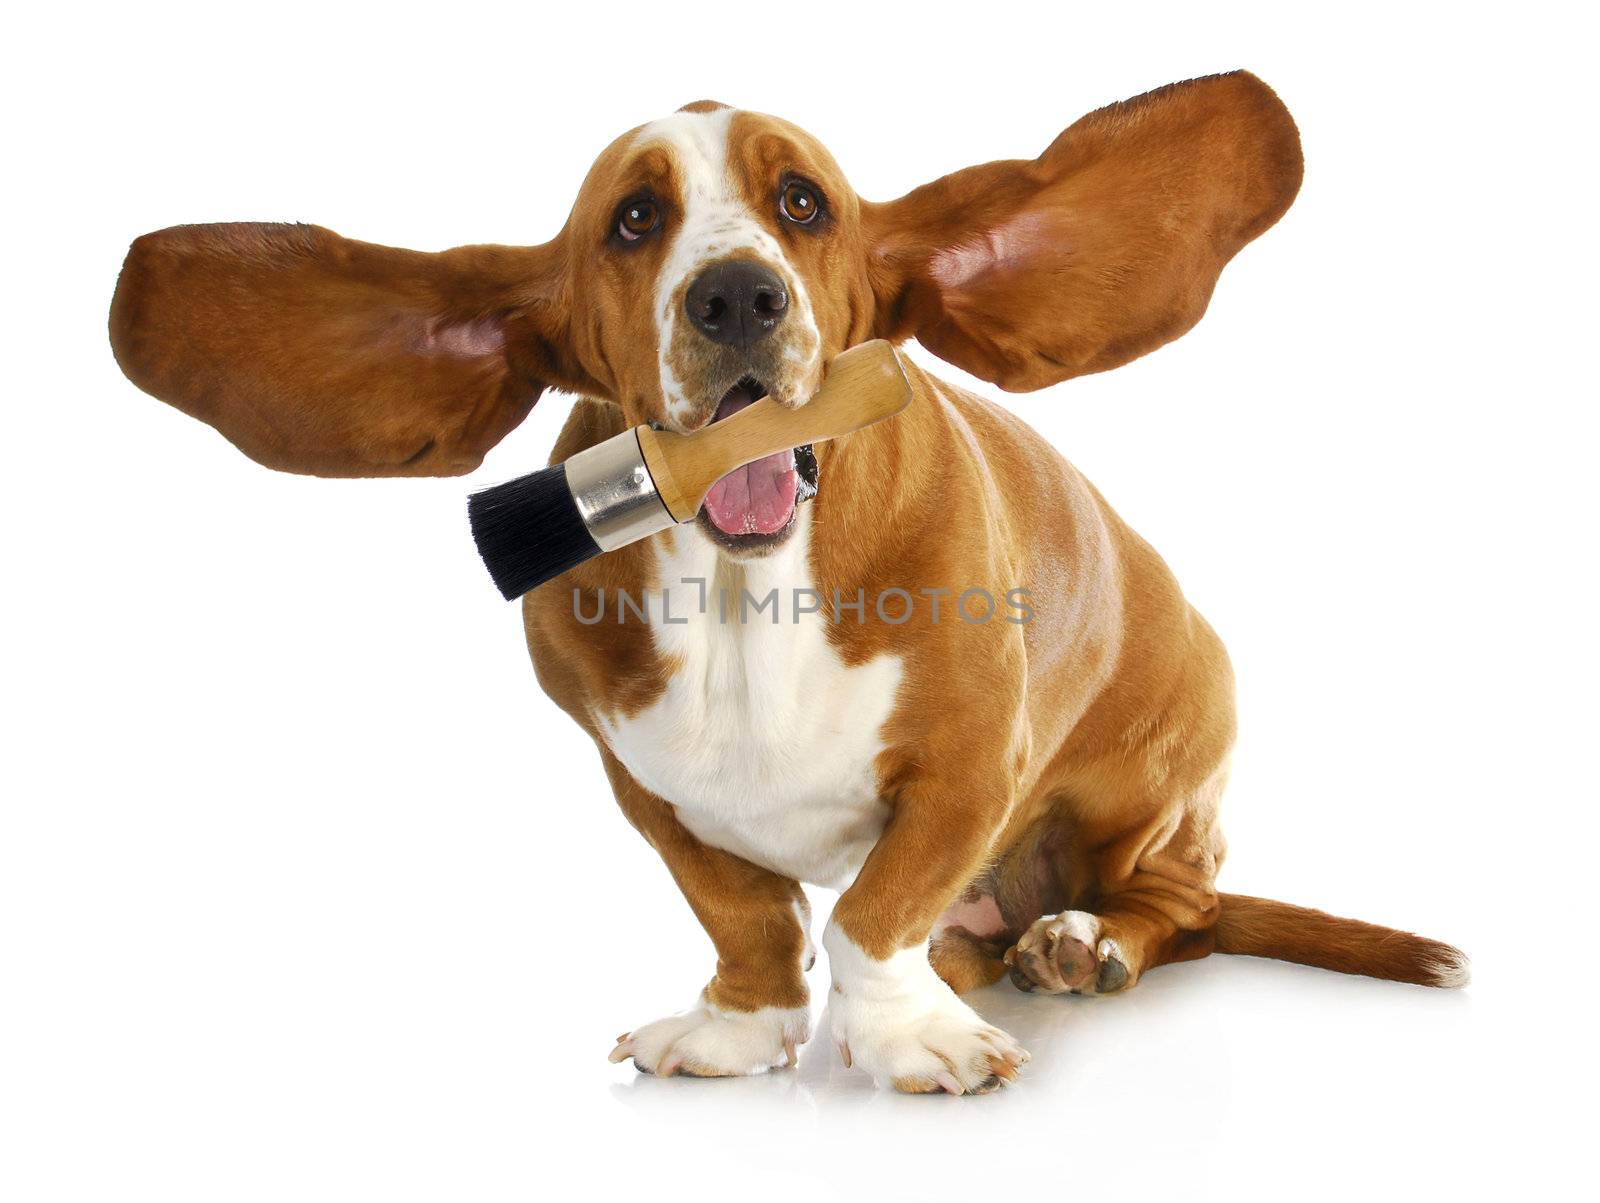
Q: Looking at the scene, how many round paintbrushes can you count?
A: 1